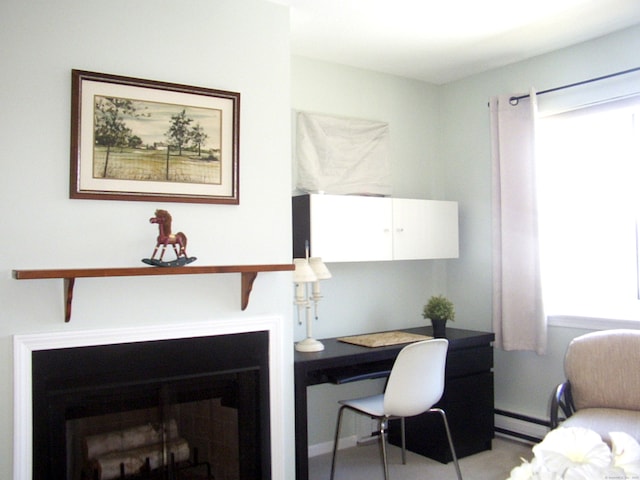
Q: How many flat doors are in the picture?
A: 2